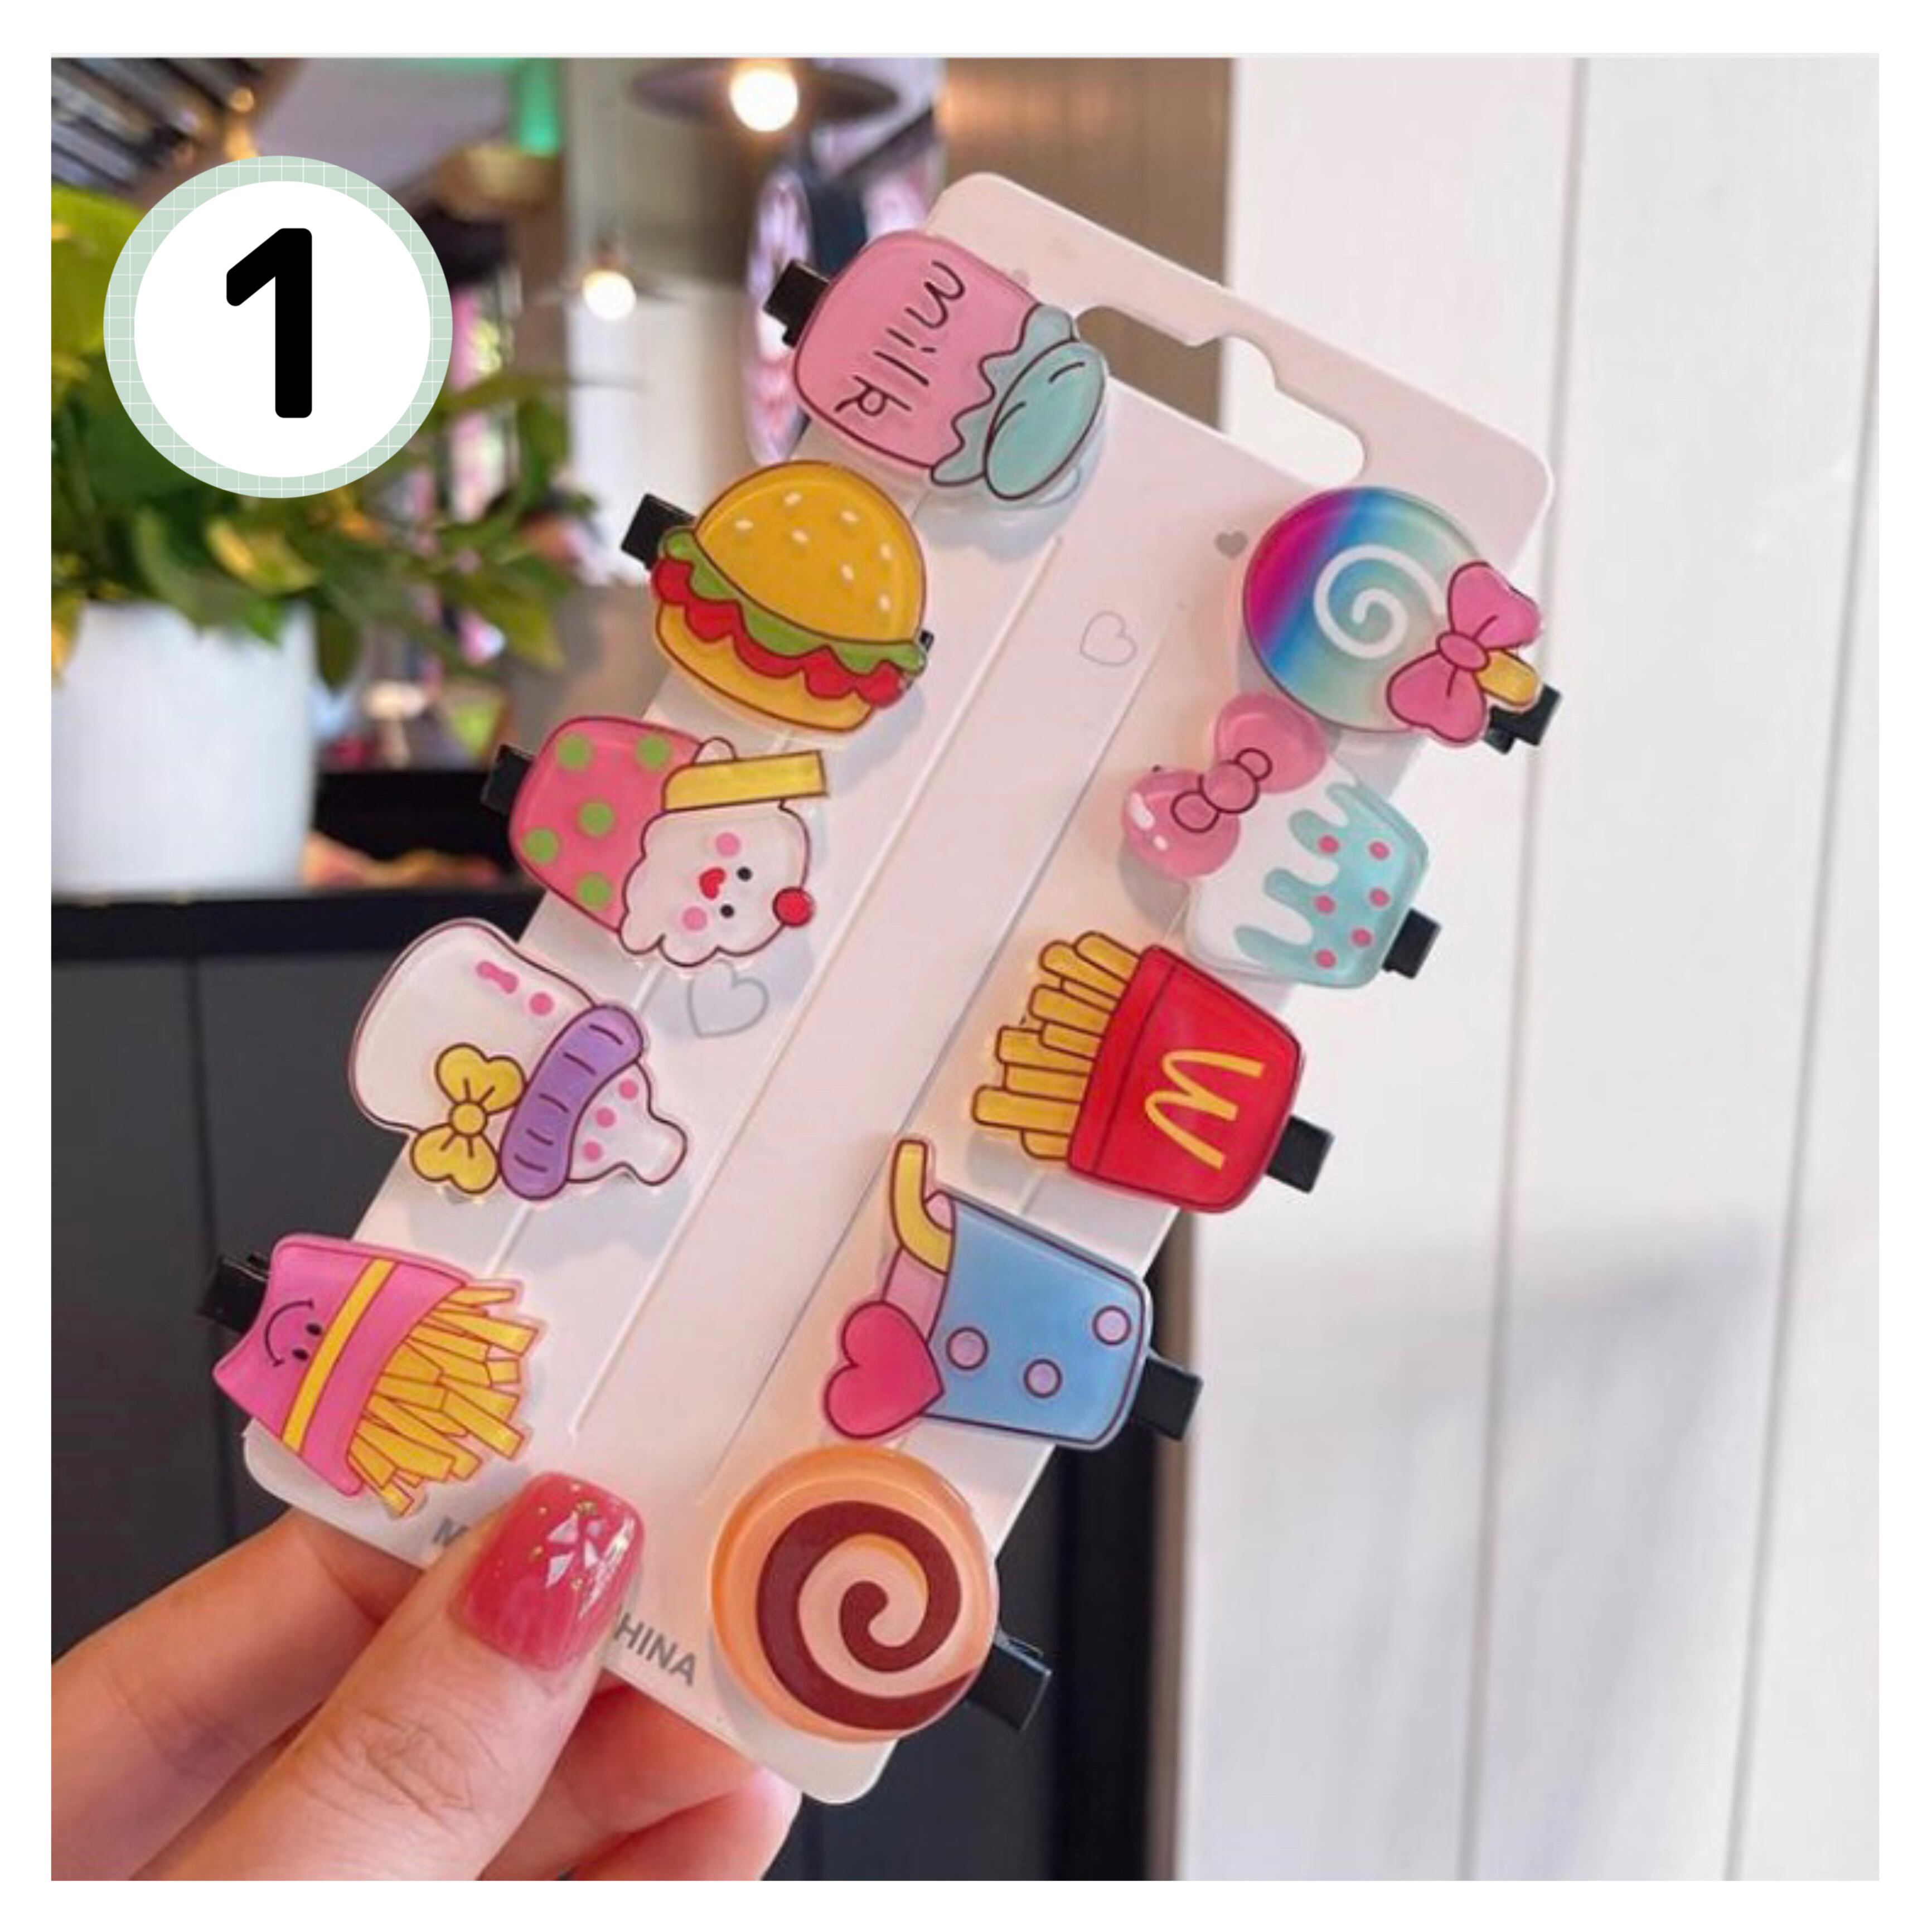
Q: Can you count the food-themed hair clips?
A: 10